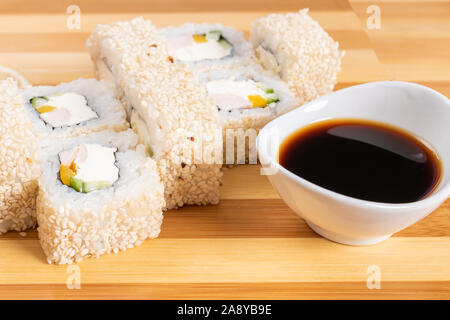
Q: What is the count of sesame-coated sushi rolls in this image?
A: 8